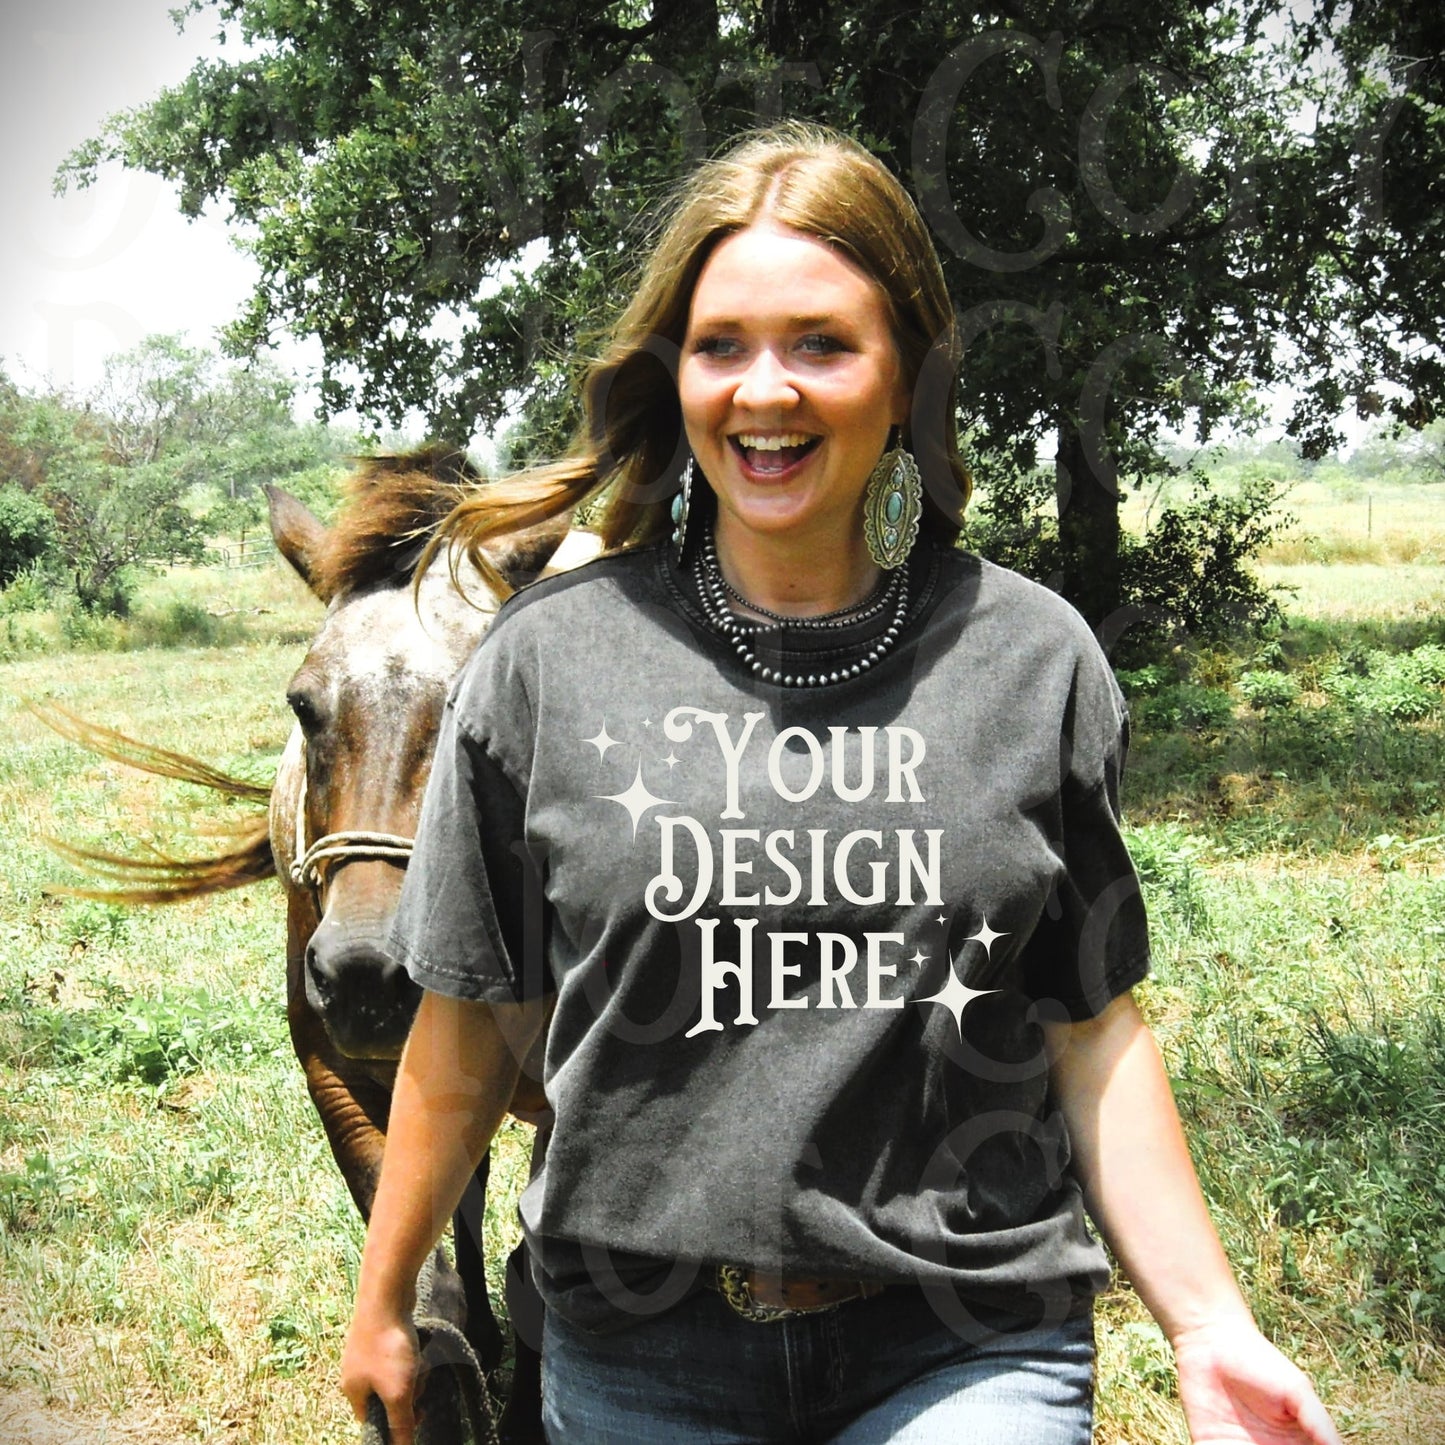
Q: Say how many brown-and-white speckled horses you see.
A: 1